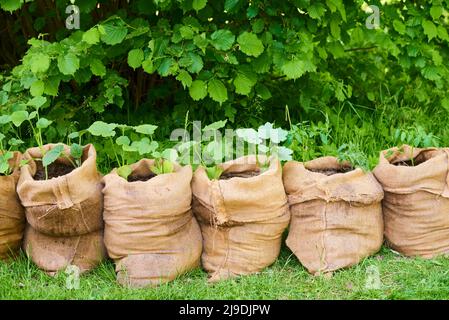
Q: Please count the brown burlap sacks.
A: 6